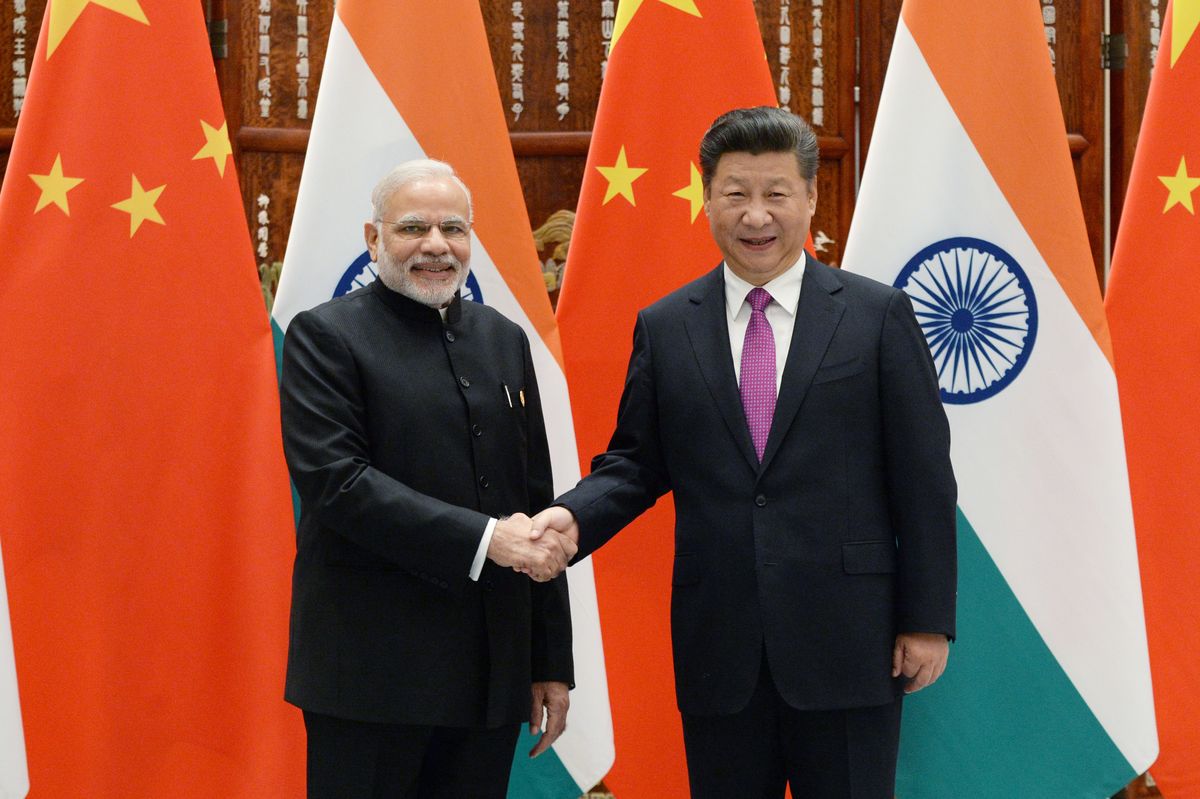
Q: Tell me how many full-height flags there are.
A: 5